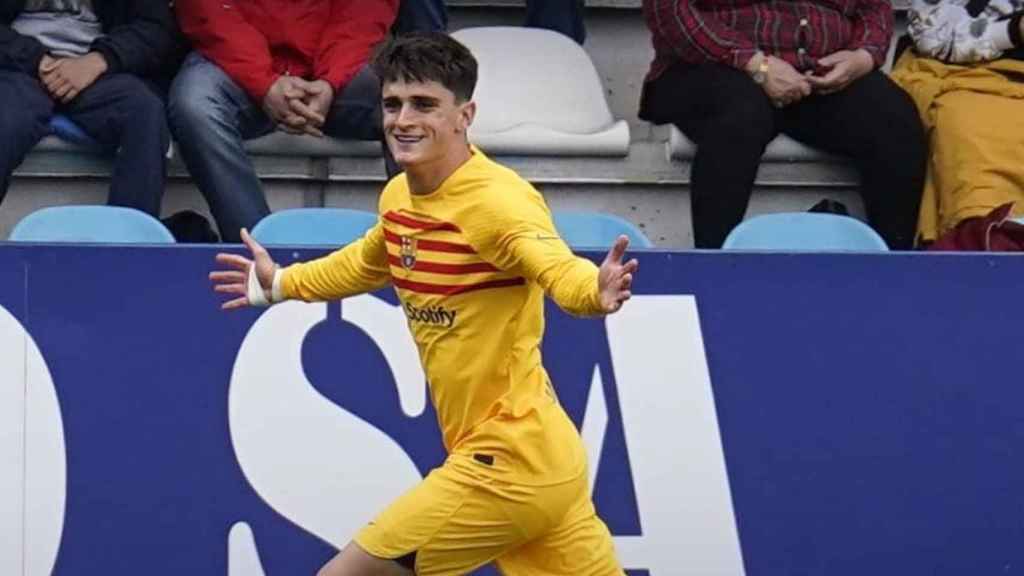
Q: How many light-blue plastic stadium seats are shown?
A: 4